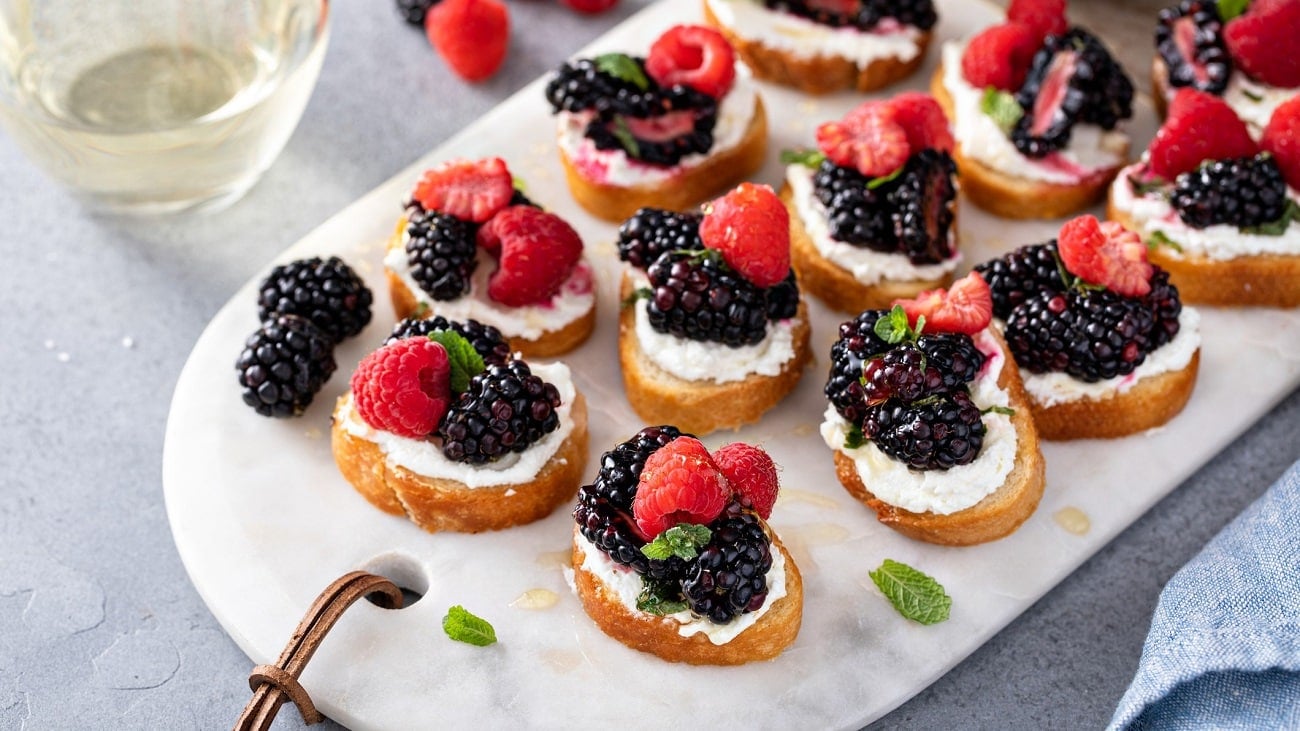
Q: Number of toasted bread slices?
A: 12